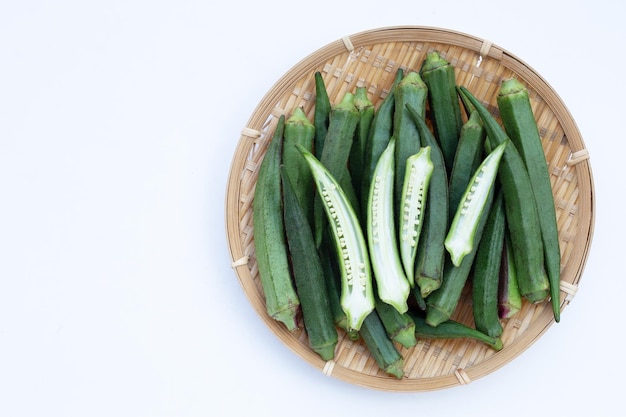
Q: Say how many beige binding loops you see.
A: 8